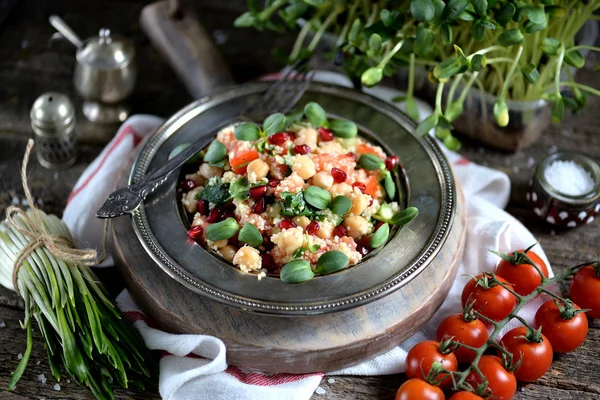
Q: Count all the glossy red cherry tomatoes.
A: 10